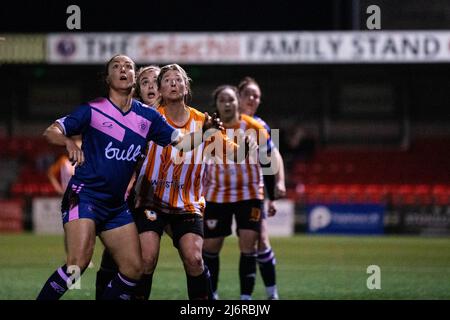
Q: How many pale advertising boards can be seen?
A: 2